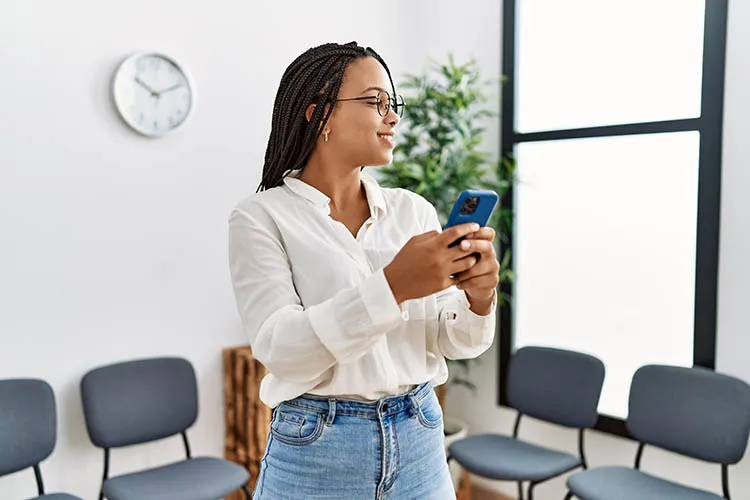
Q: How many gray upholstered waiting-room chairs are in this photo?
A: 4